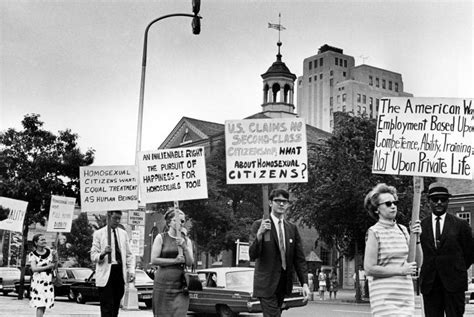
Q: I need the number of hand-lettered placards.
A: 6